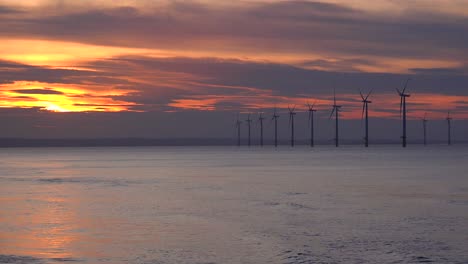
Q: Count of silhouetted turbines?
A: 11